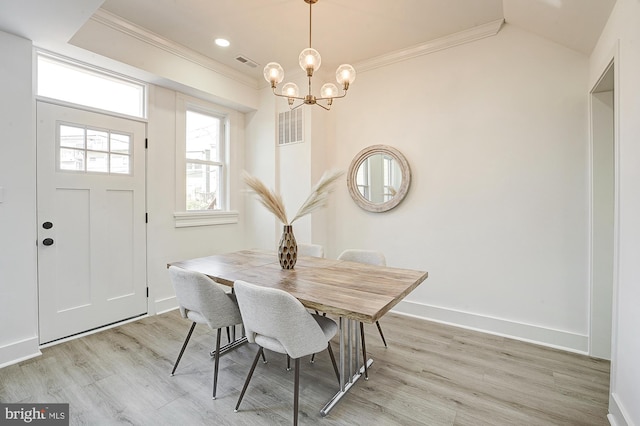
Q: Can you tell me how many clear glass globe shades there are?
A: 5